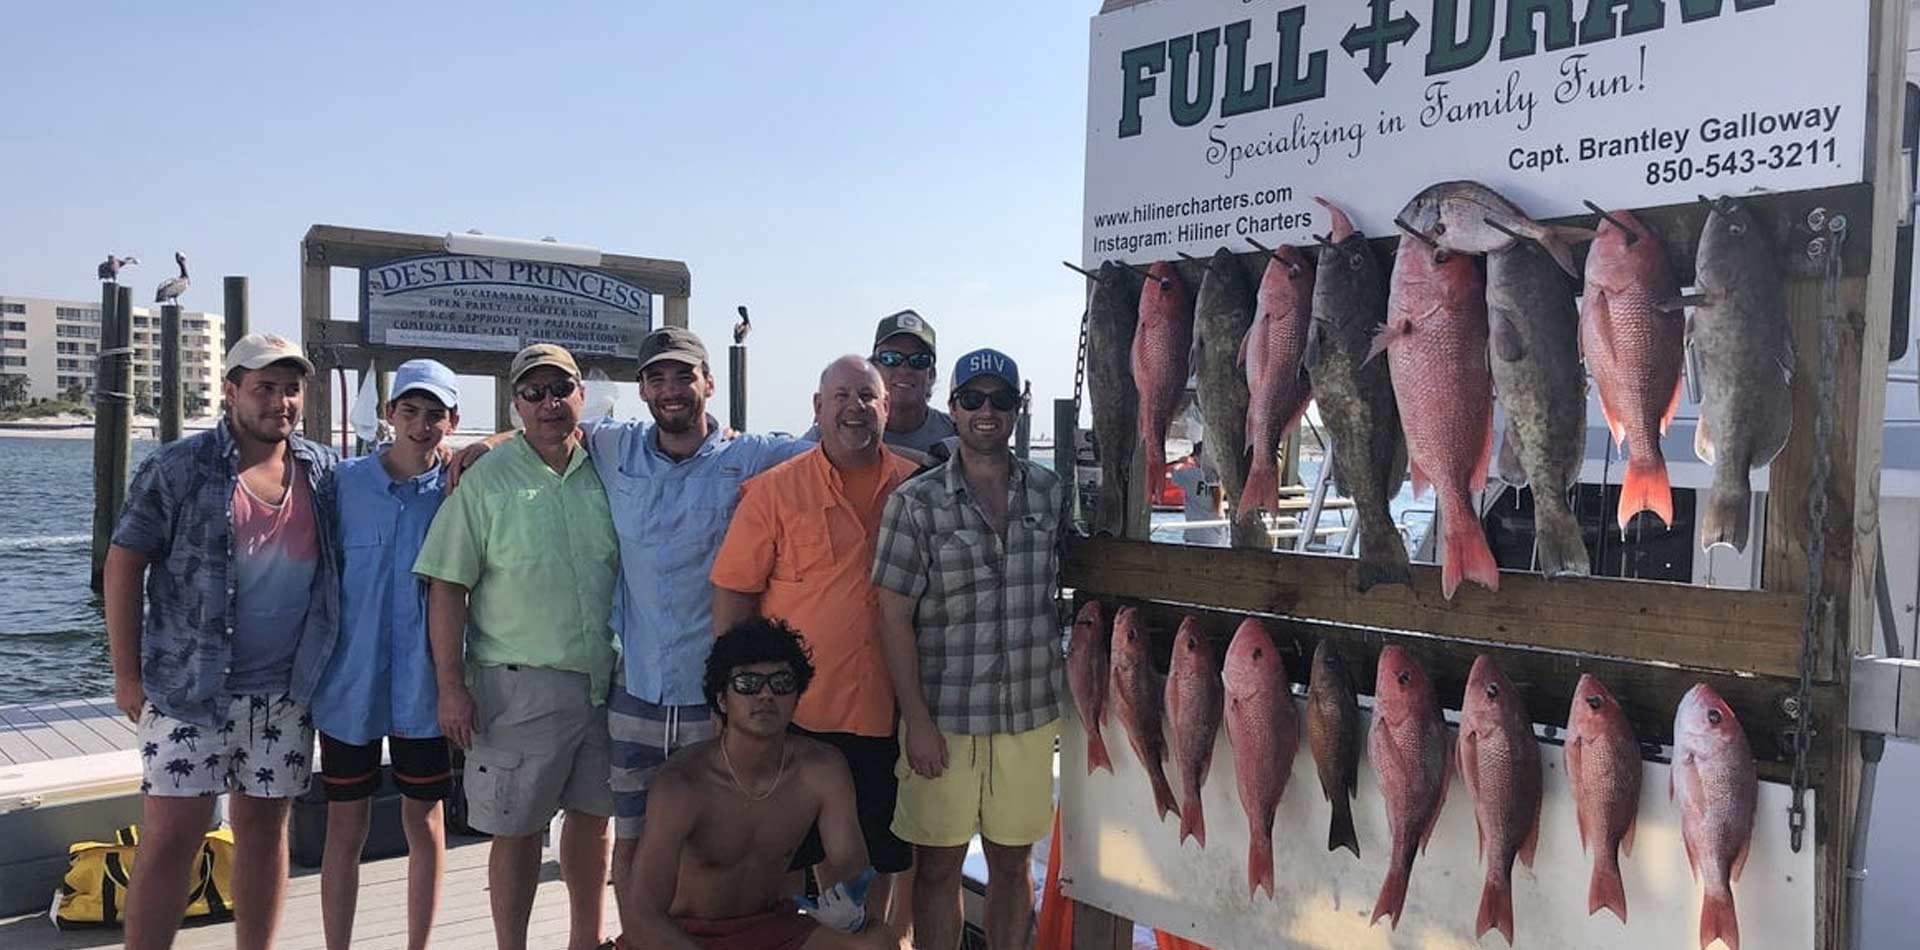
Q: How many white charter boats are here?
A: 1